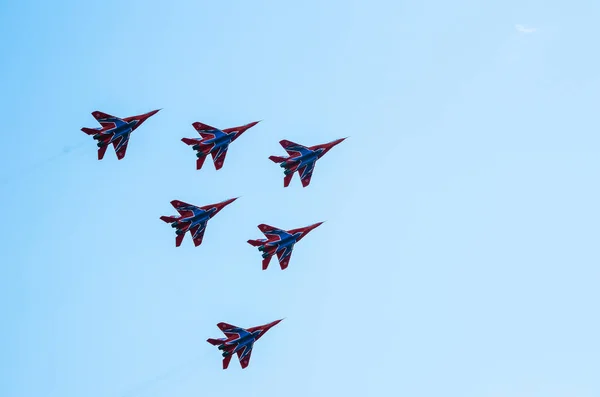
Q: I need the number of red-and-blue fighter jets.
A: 6